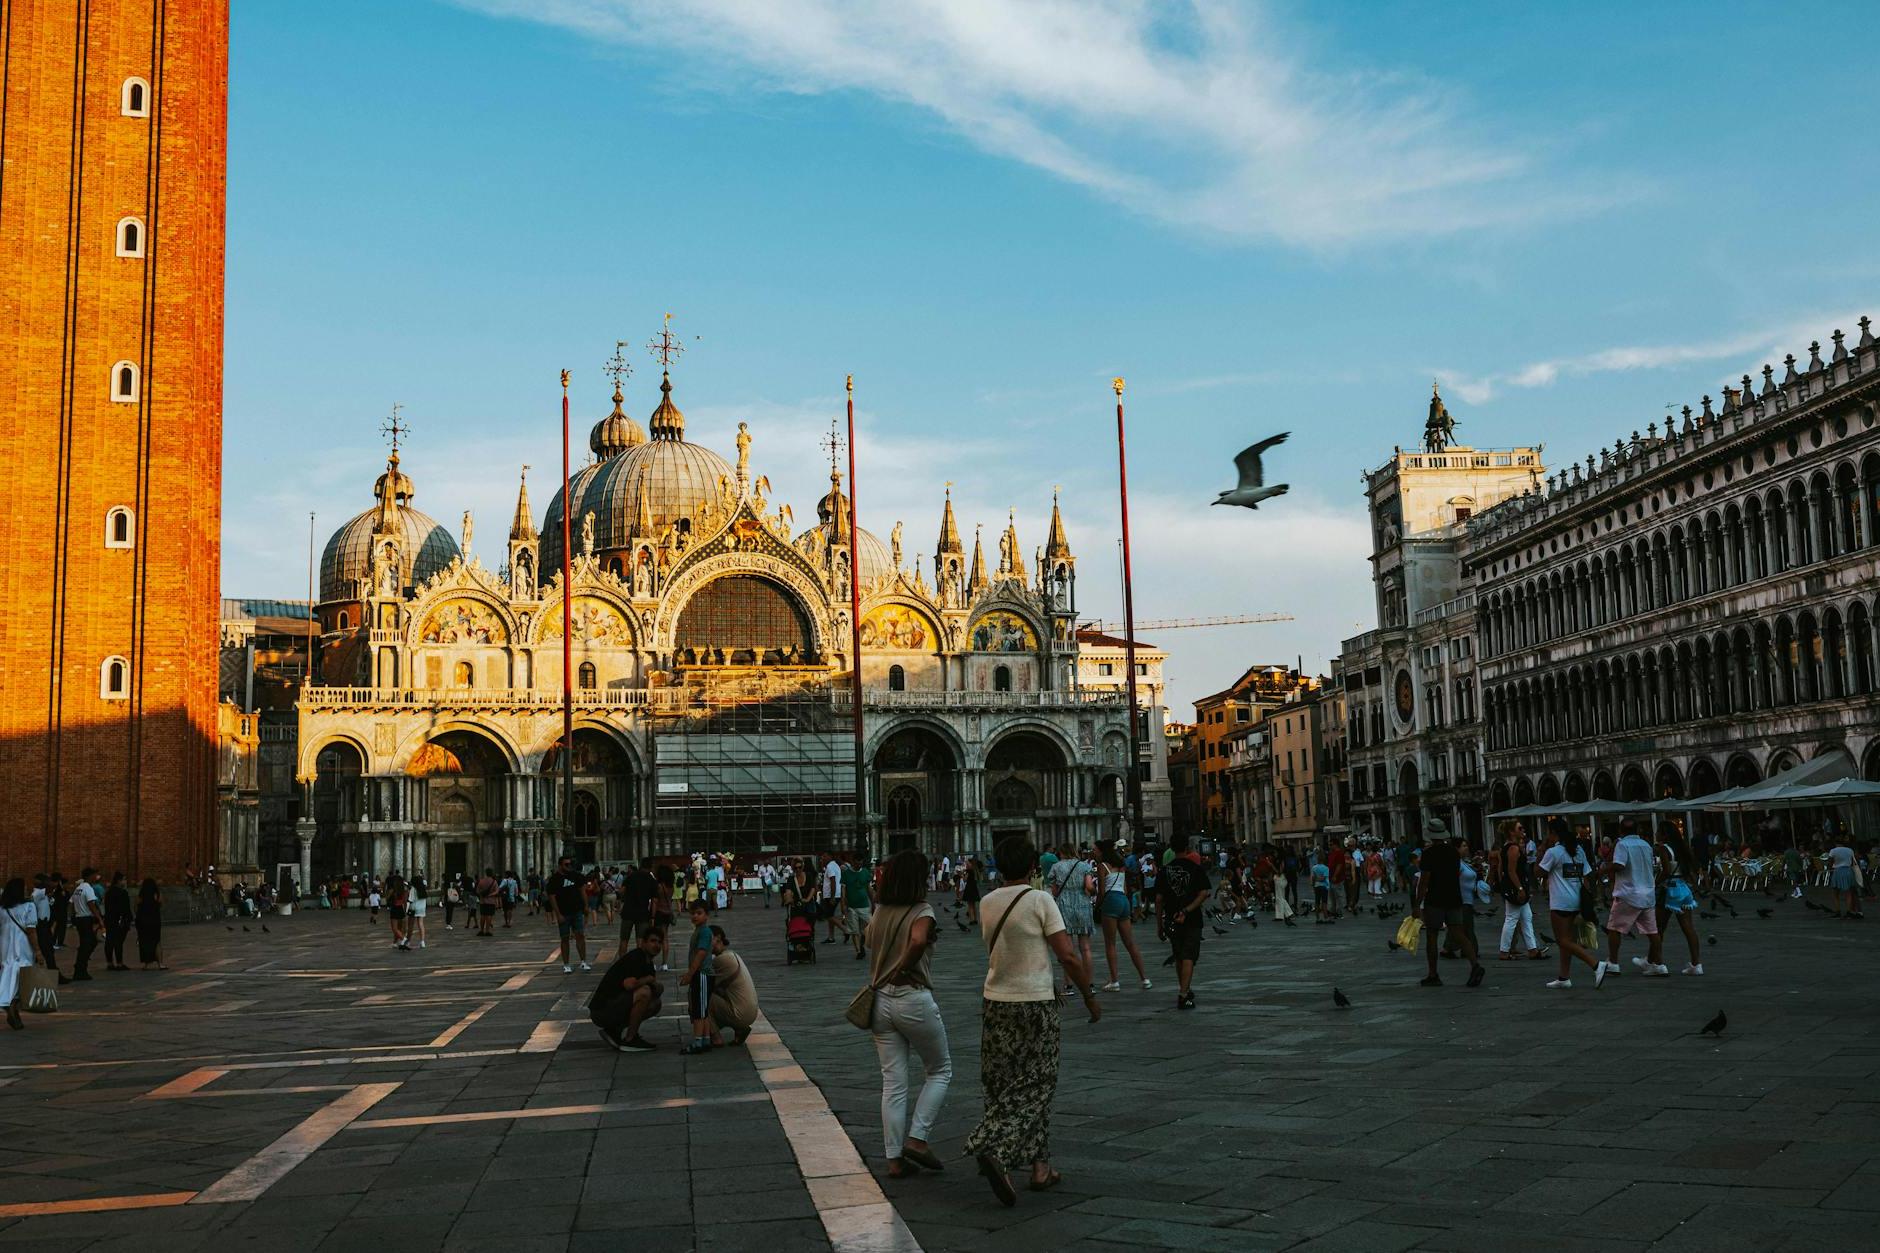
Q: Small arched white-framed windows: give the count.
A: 5